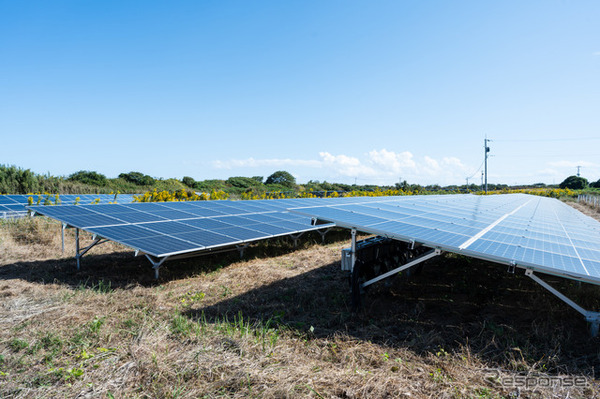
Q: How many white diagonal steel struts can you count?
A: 2